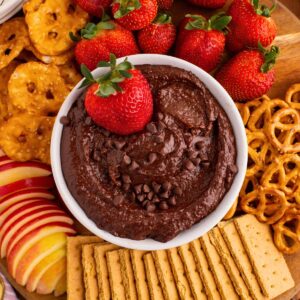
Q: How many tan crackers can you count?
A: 15